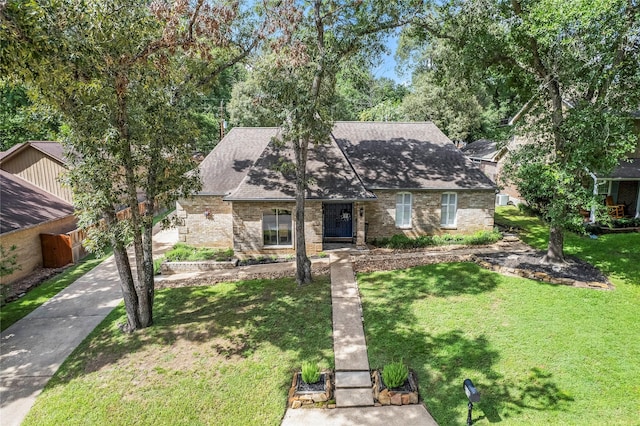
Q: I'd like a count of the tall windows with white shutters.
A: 2